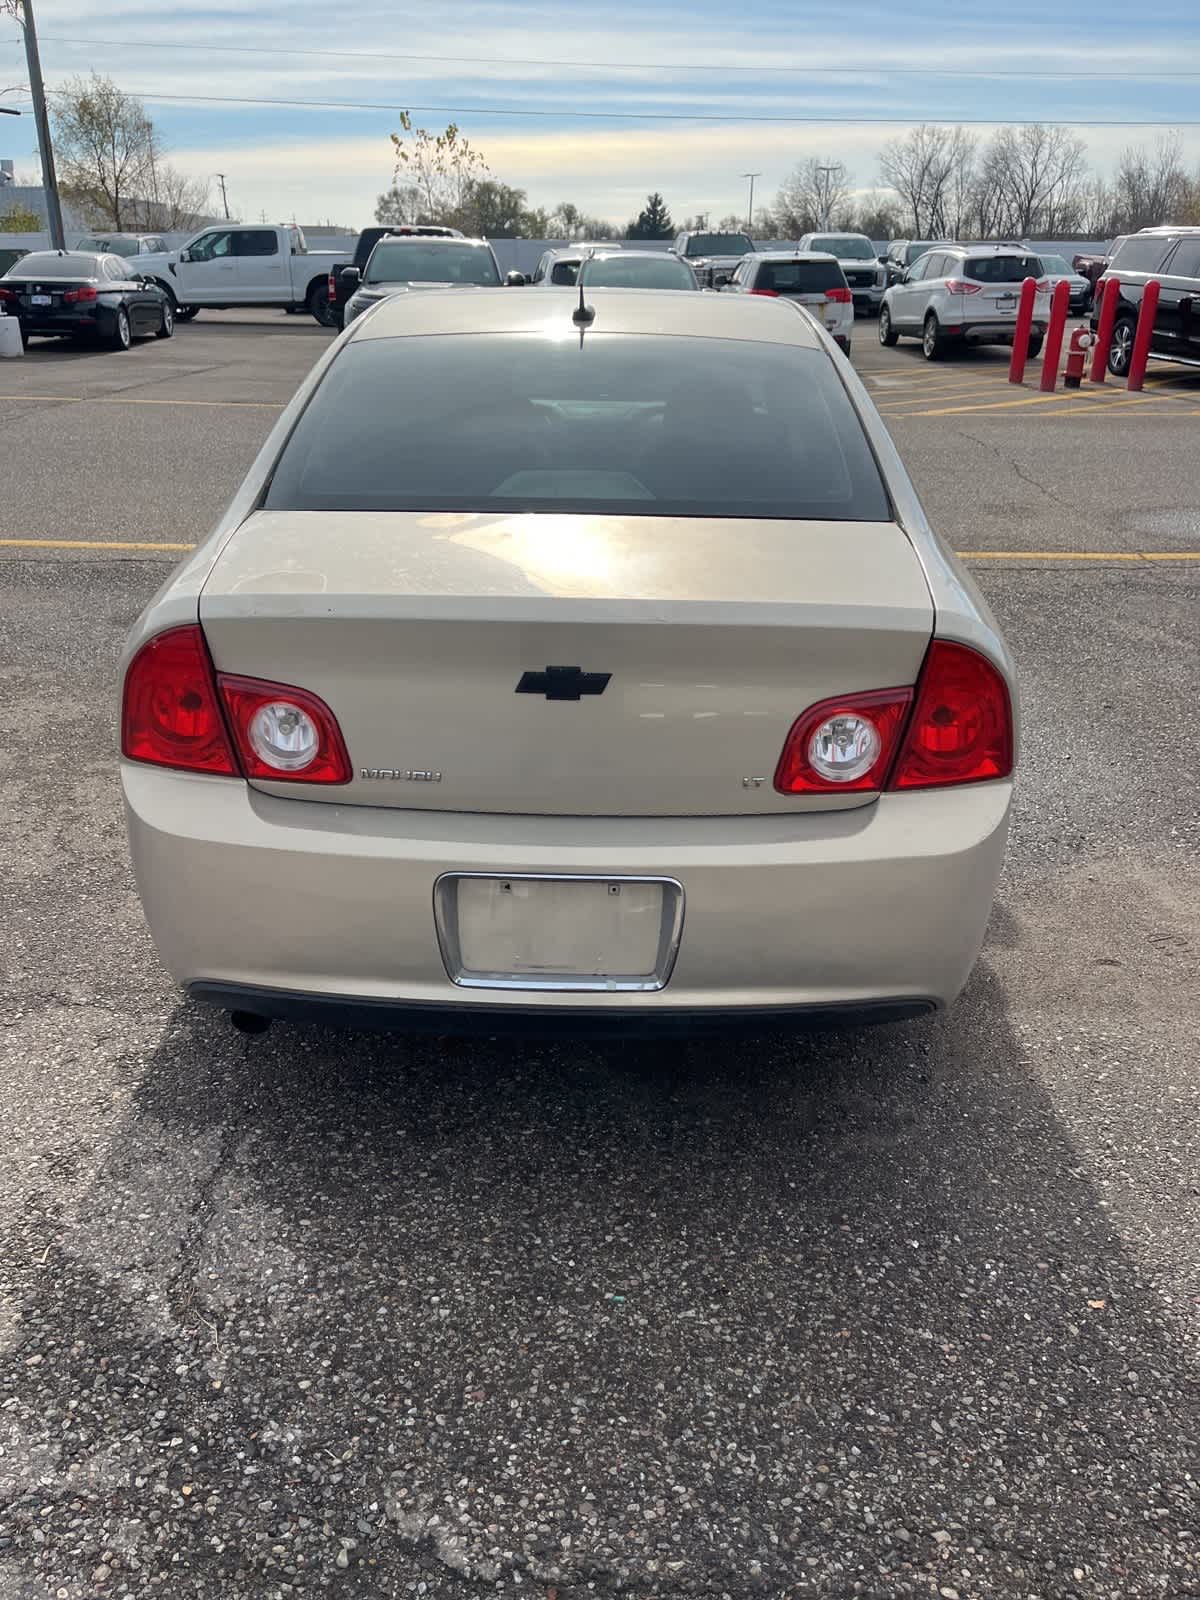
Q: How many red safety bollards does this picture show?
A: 4